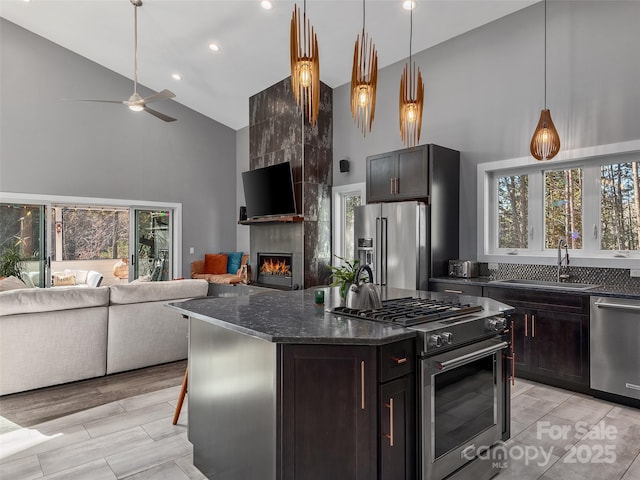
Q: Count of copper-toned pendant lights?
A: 4